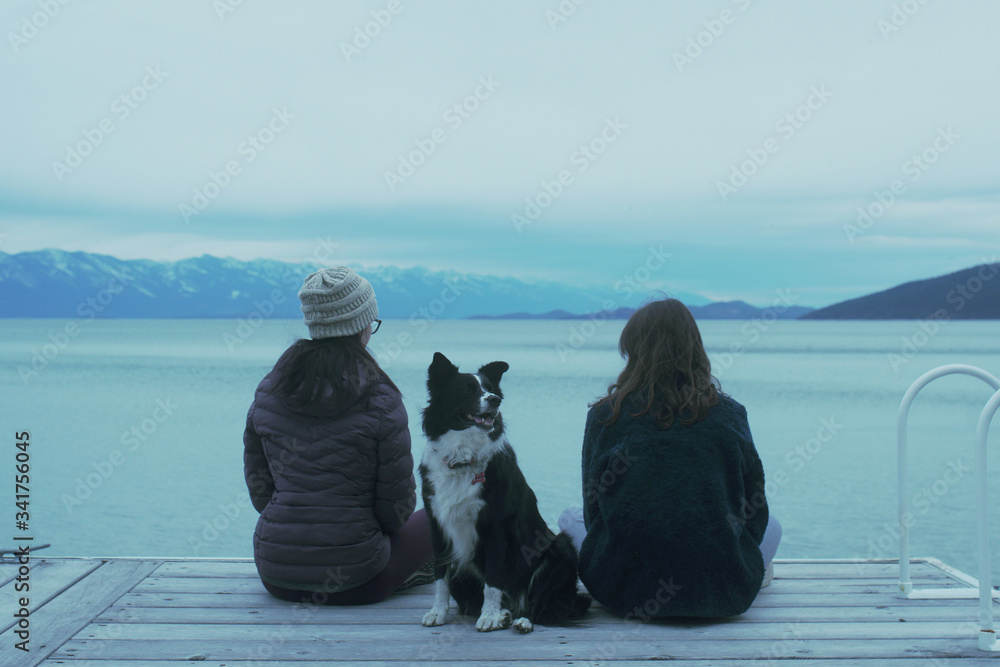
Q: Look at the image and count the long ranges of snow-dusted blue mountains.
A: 1